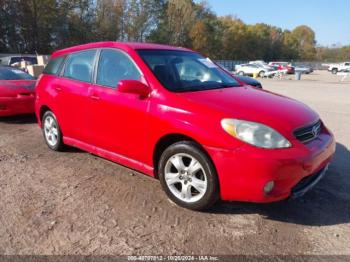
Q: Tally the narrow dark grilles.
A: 2